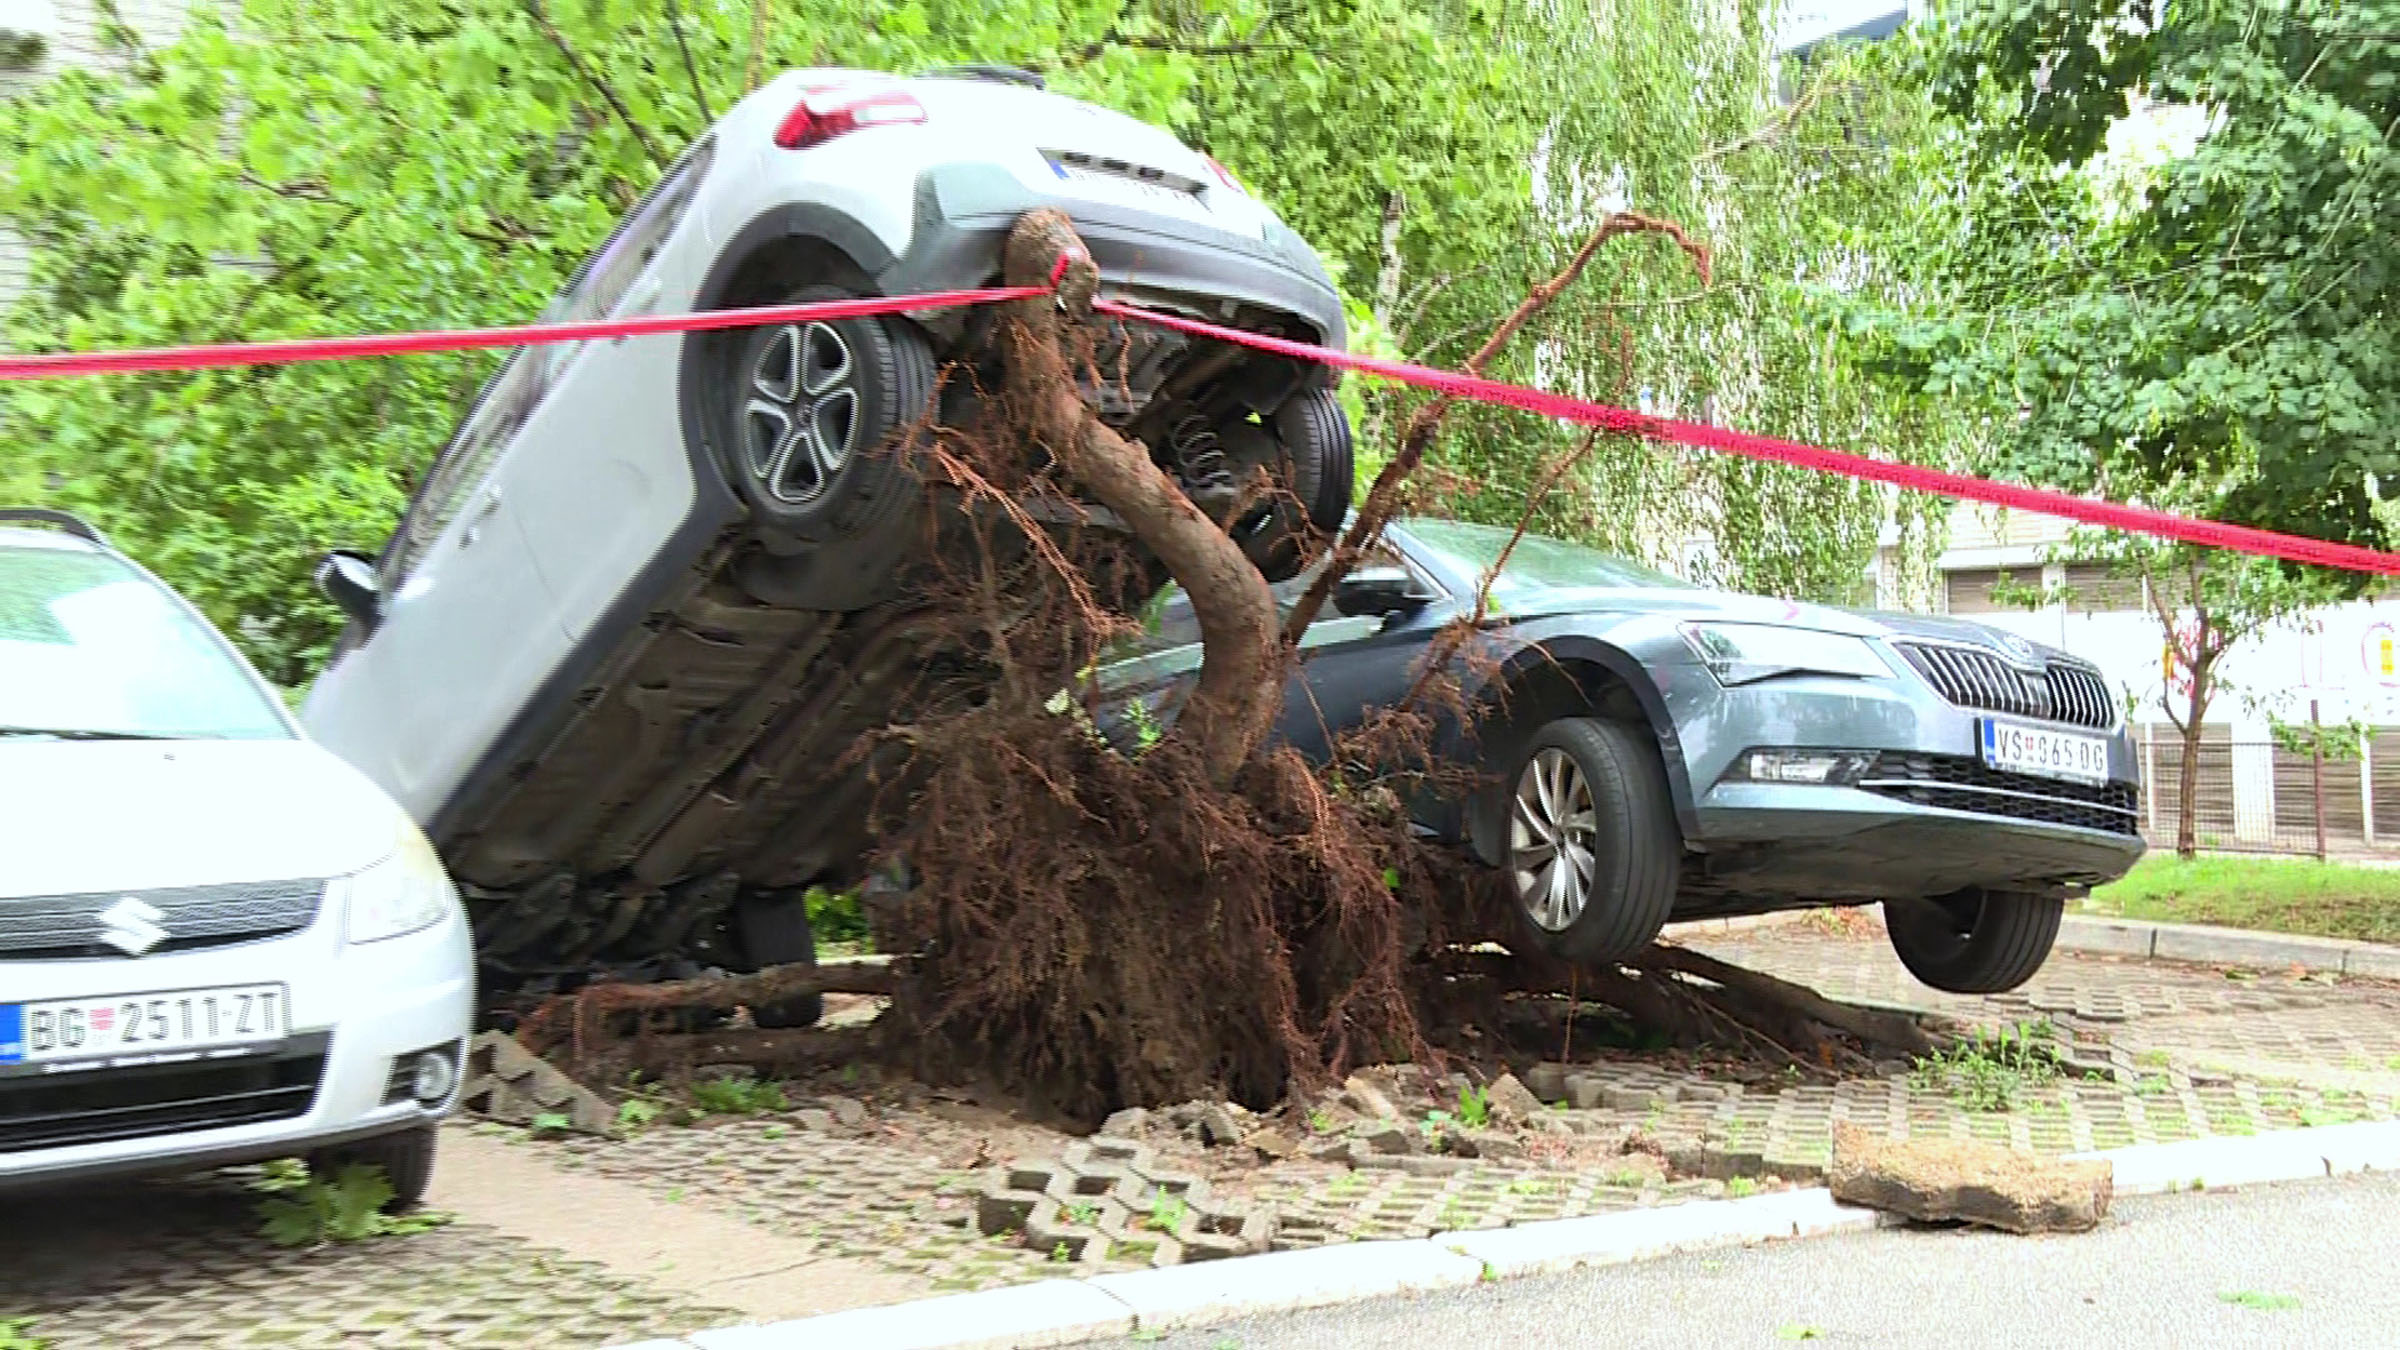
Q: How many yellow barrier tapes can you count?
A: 0